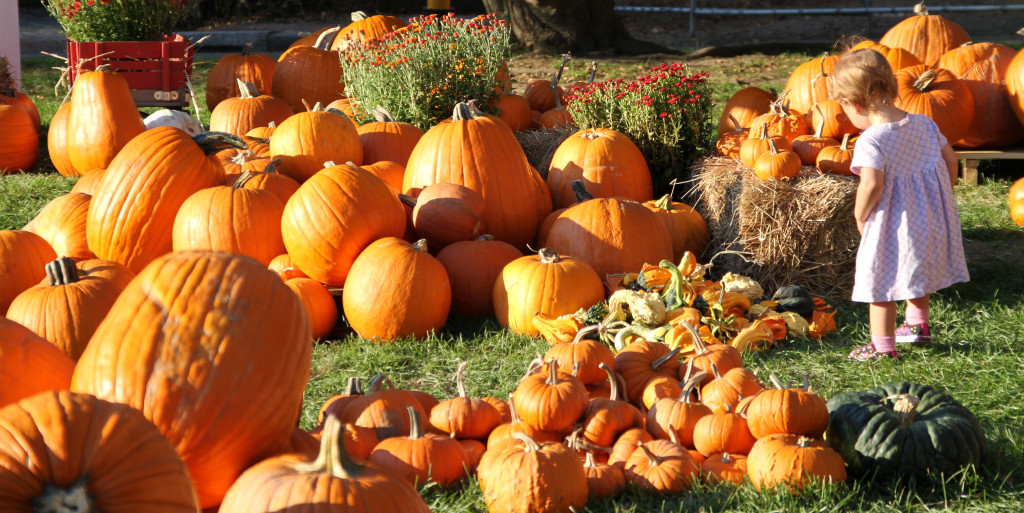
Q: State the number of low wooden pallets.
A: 1